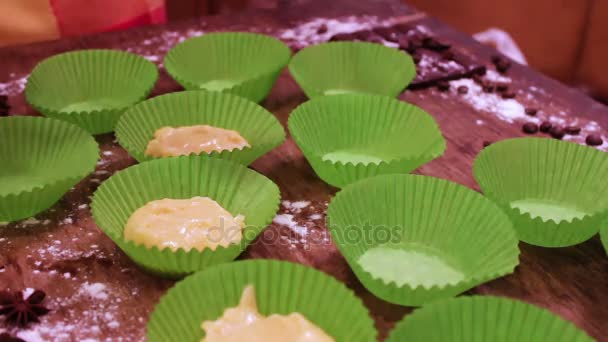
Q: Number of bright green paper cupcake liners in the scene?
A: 12